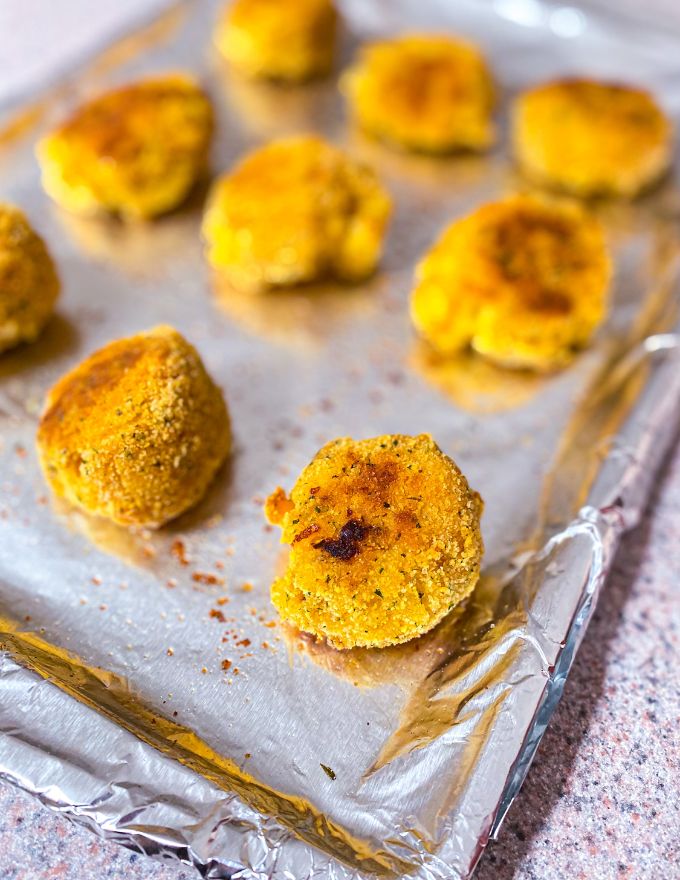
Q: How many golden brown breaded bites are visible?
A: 9